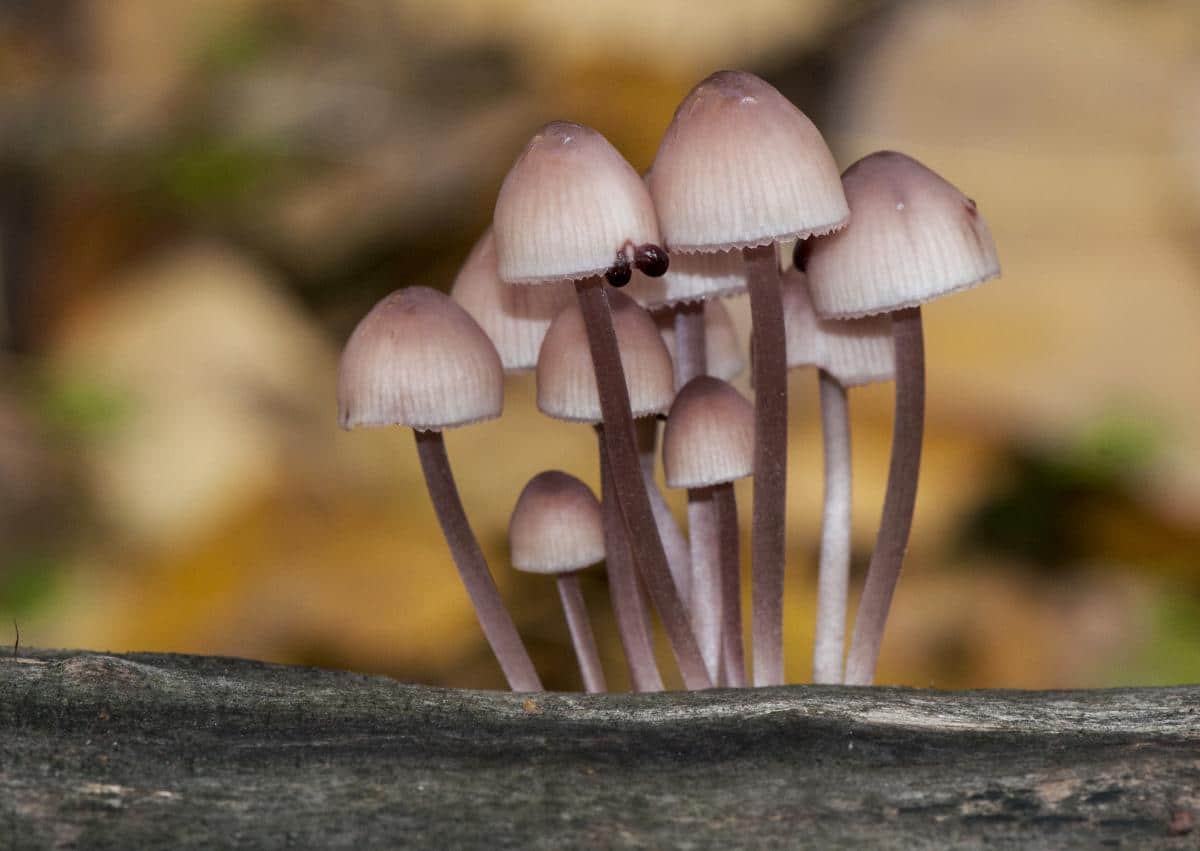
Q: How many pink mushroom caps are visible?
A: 11